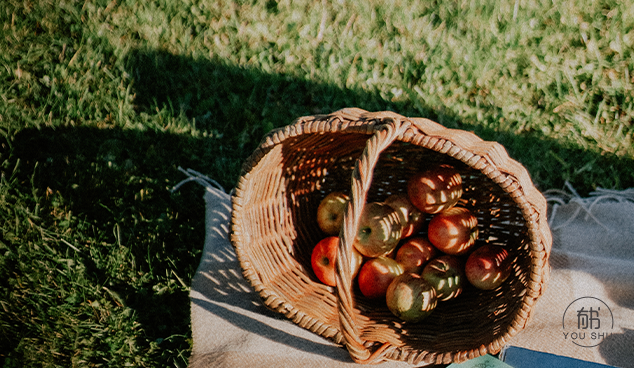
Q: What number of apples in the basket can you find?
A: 11